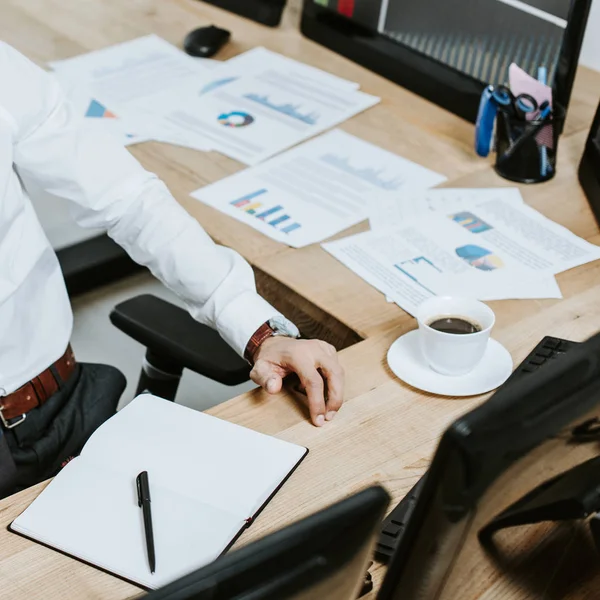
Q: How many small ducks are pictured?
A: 0